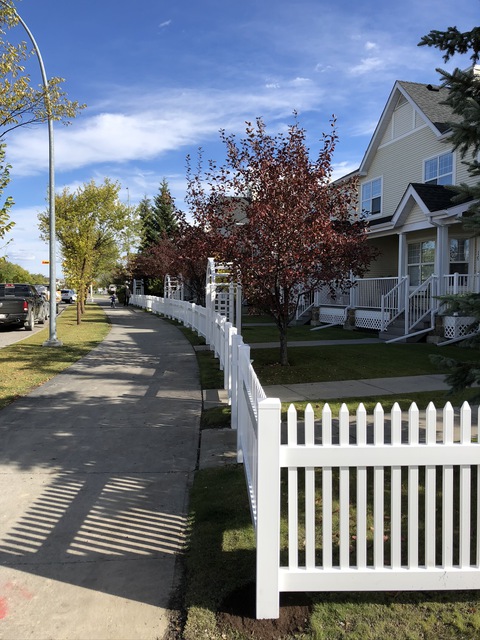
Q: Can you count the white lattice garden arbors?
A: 3